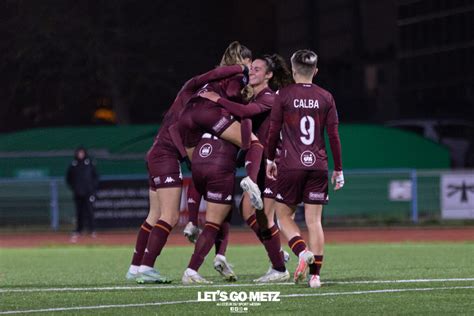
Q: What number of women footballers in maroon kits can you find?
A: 5